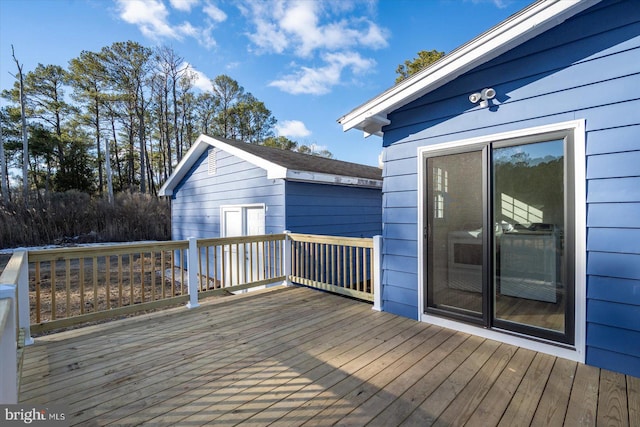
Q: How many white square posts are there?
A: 5